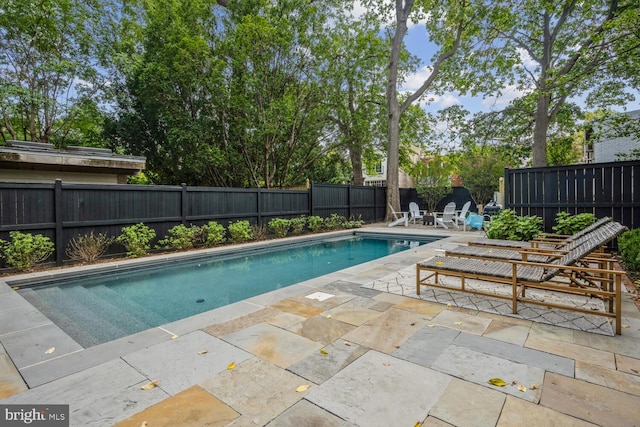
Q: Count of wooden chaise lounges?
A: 3